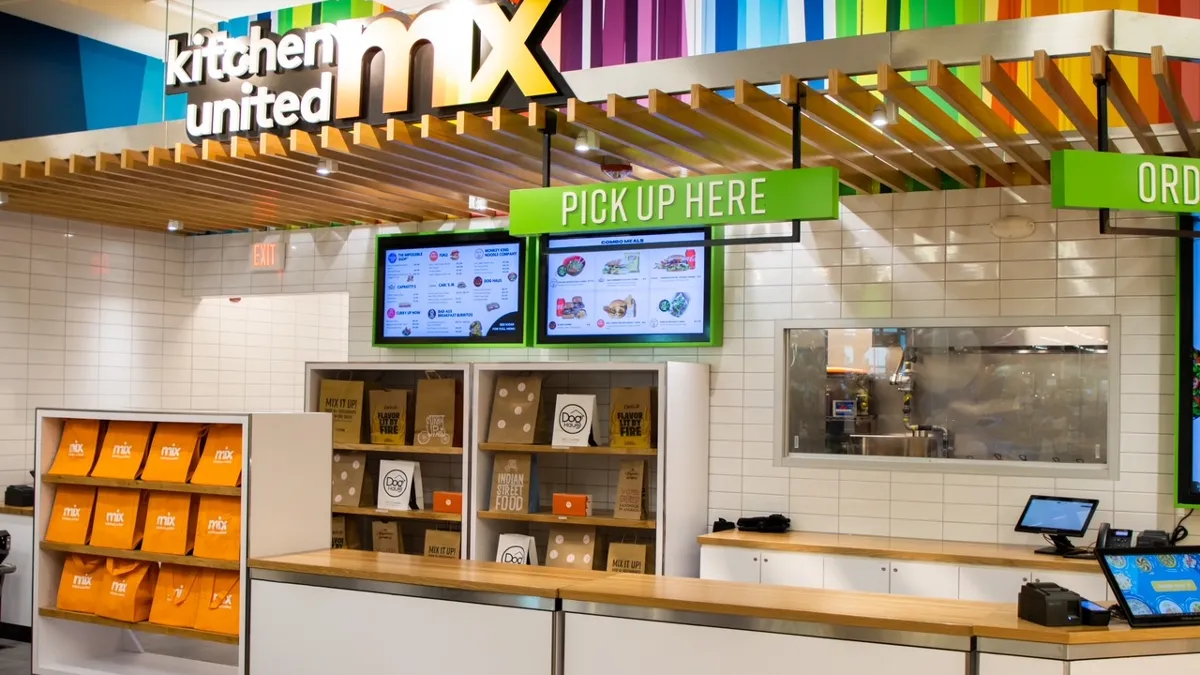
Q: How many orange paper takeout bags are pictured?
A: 12